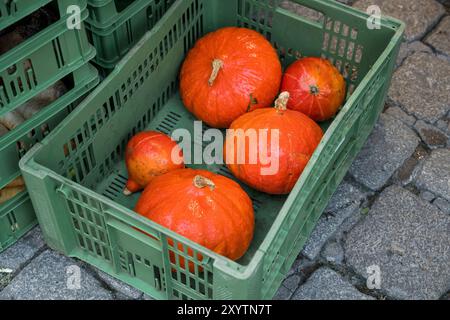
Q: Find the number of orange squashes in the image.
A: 5